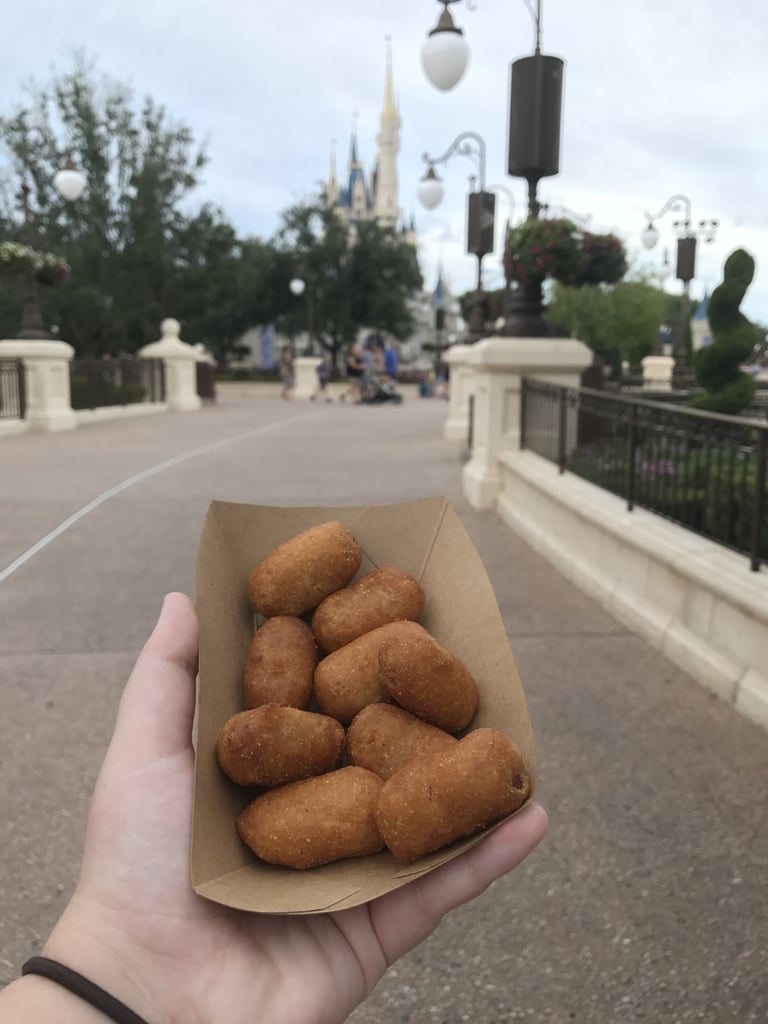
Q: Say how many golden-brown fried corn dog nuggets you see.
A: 9